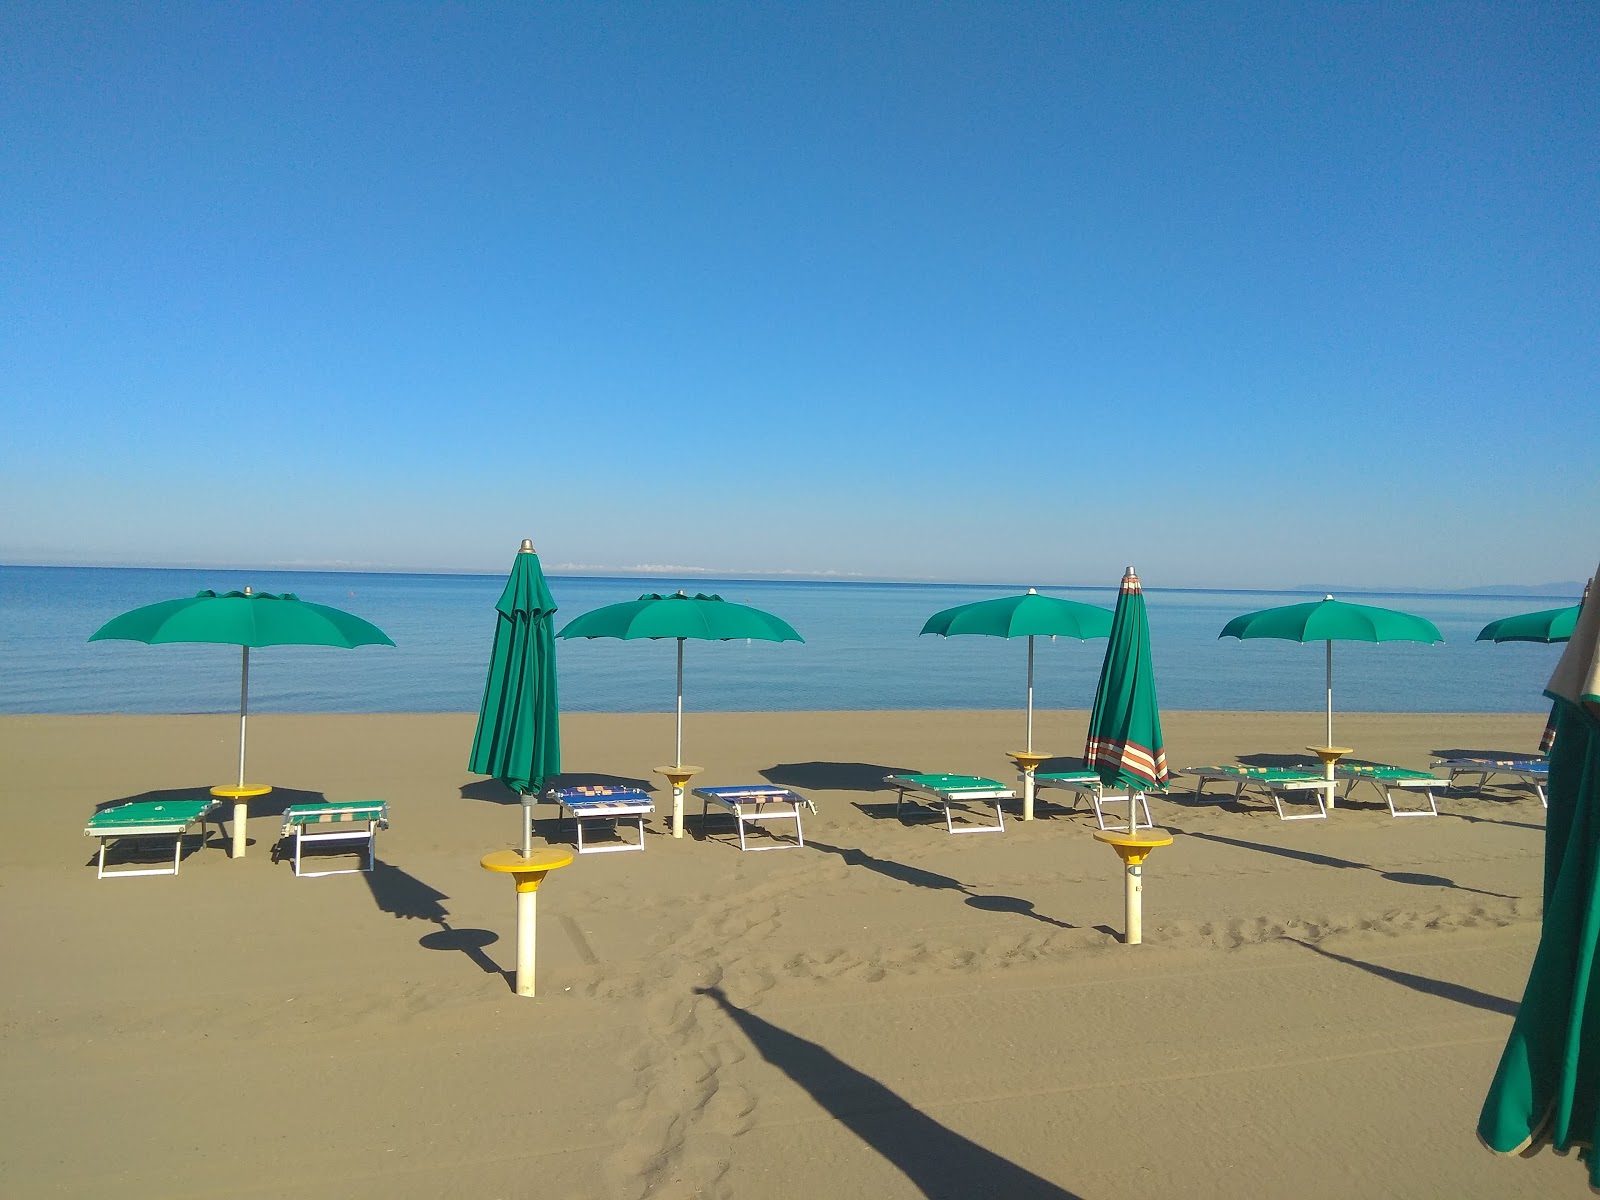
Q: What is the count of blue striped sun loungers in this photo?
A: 3